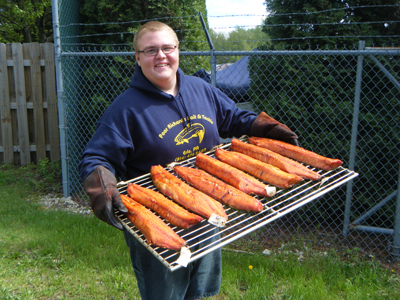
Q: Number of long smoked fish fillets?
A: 8